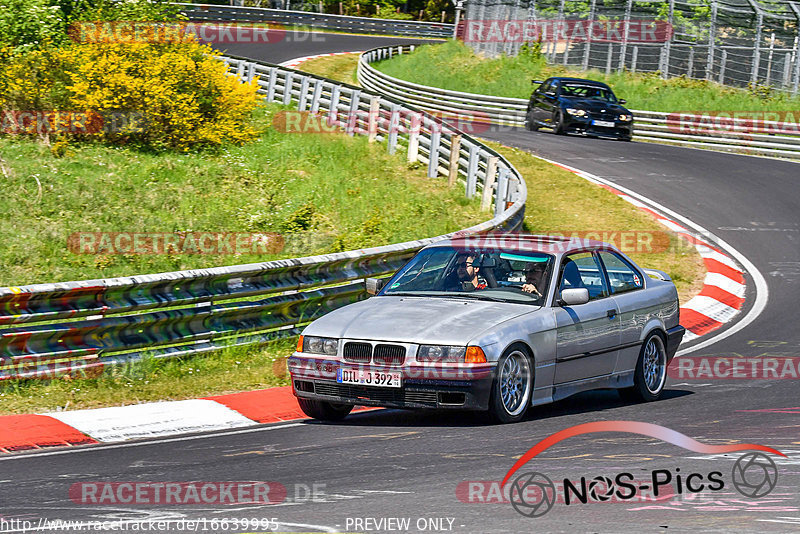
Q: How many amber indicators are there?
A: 2